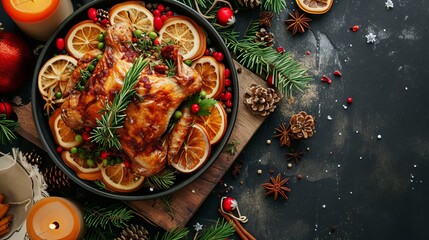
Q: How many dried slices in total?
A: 11